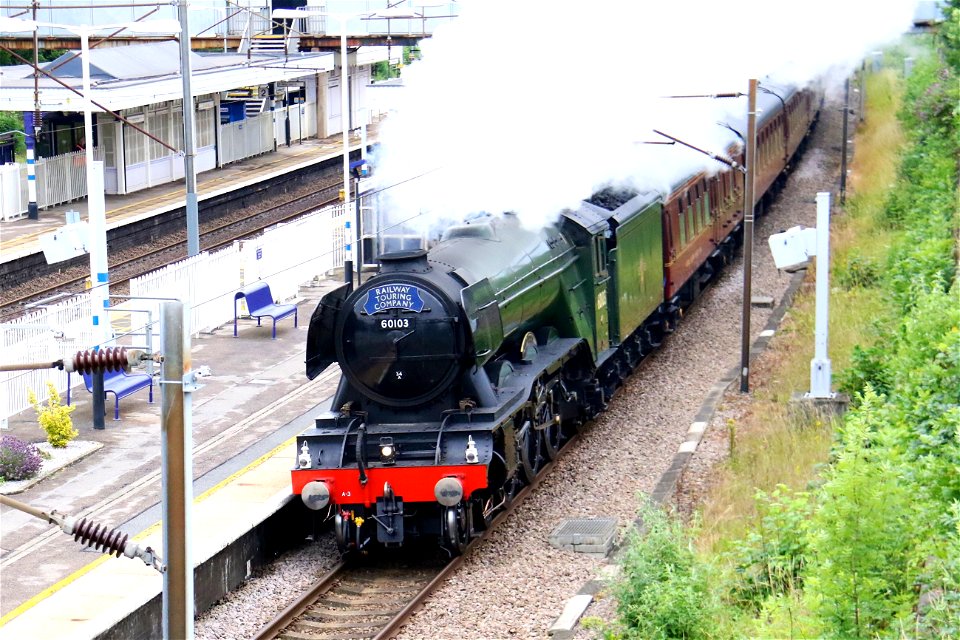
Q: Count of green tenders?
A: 1